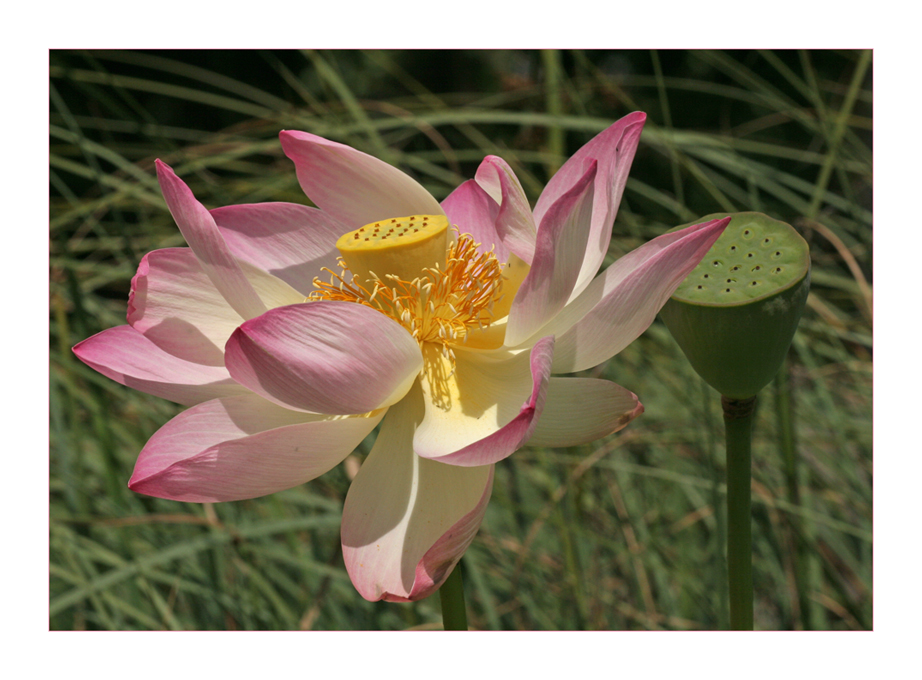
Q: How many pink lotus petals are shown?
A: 15